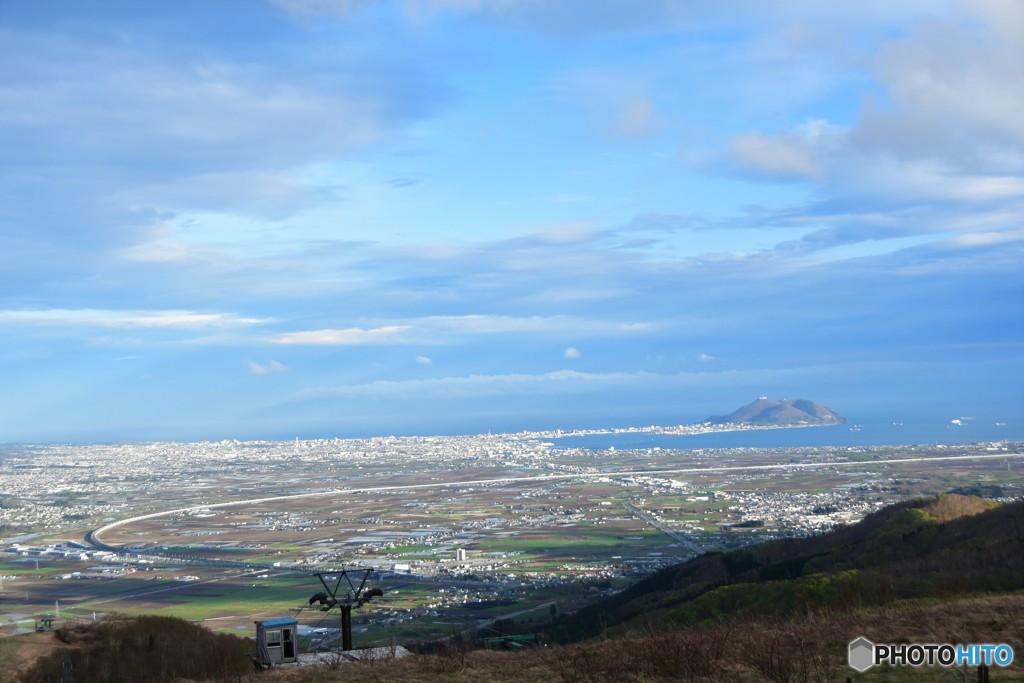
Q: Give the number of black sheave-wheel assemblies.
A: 2